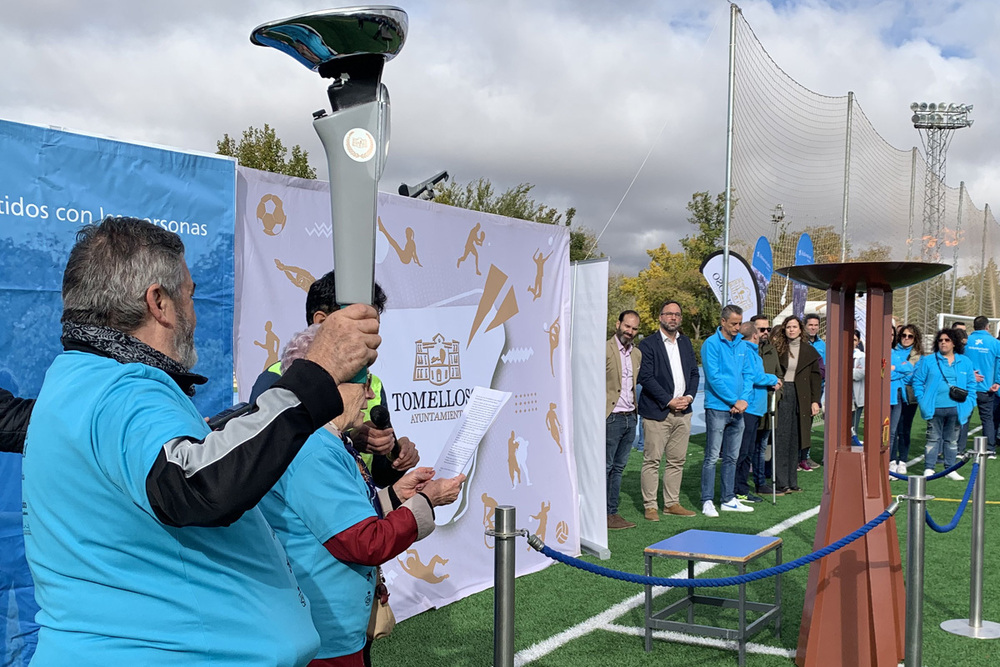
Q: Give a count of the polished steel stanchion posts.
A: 3